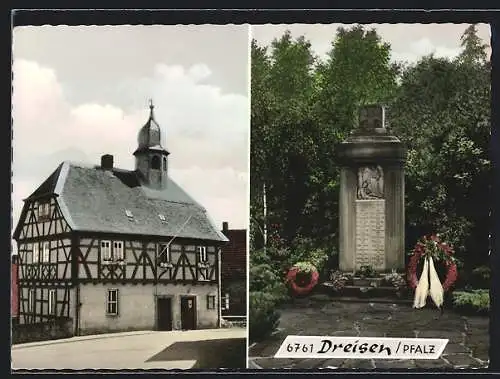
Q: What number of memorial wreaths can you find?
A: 2